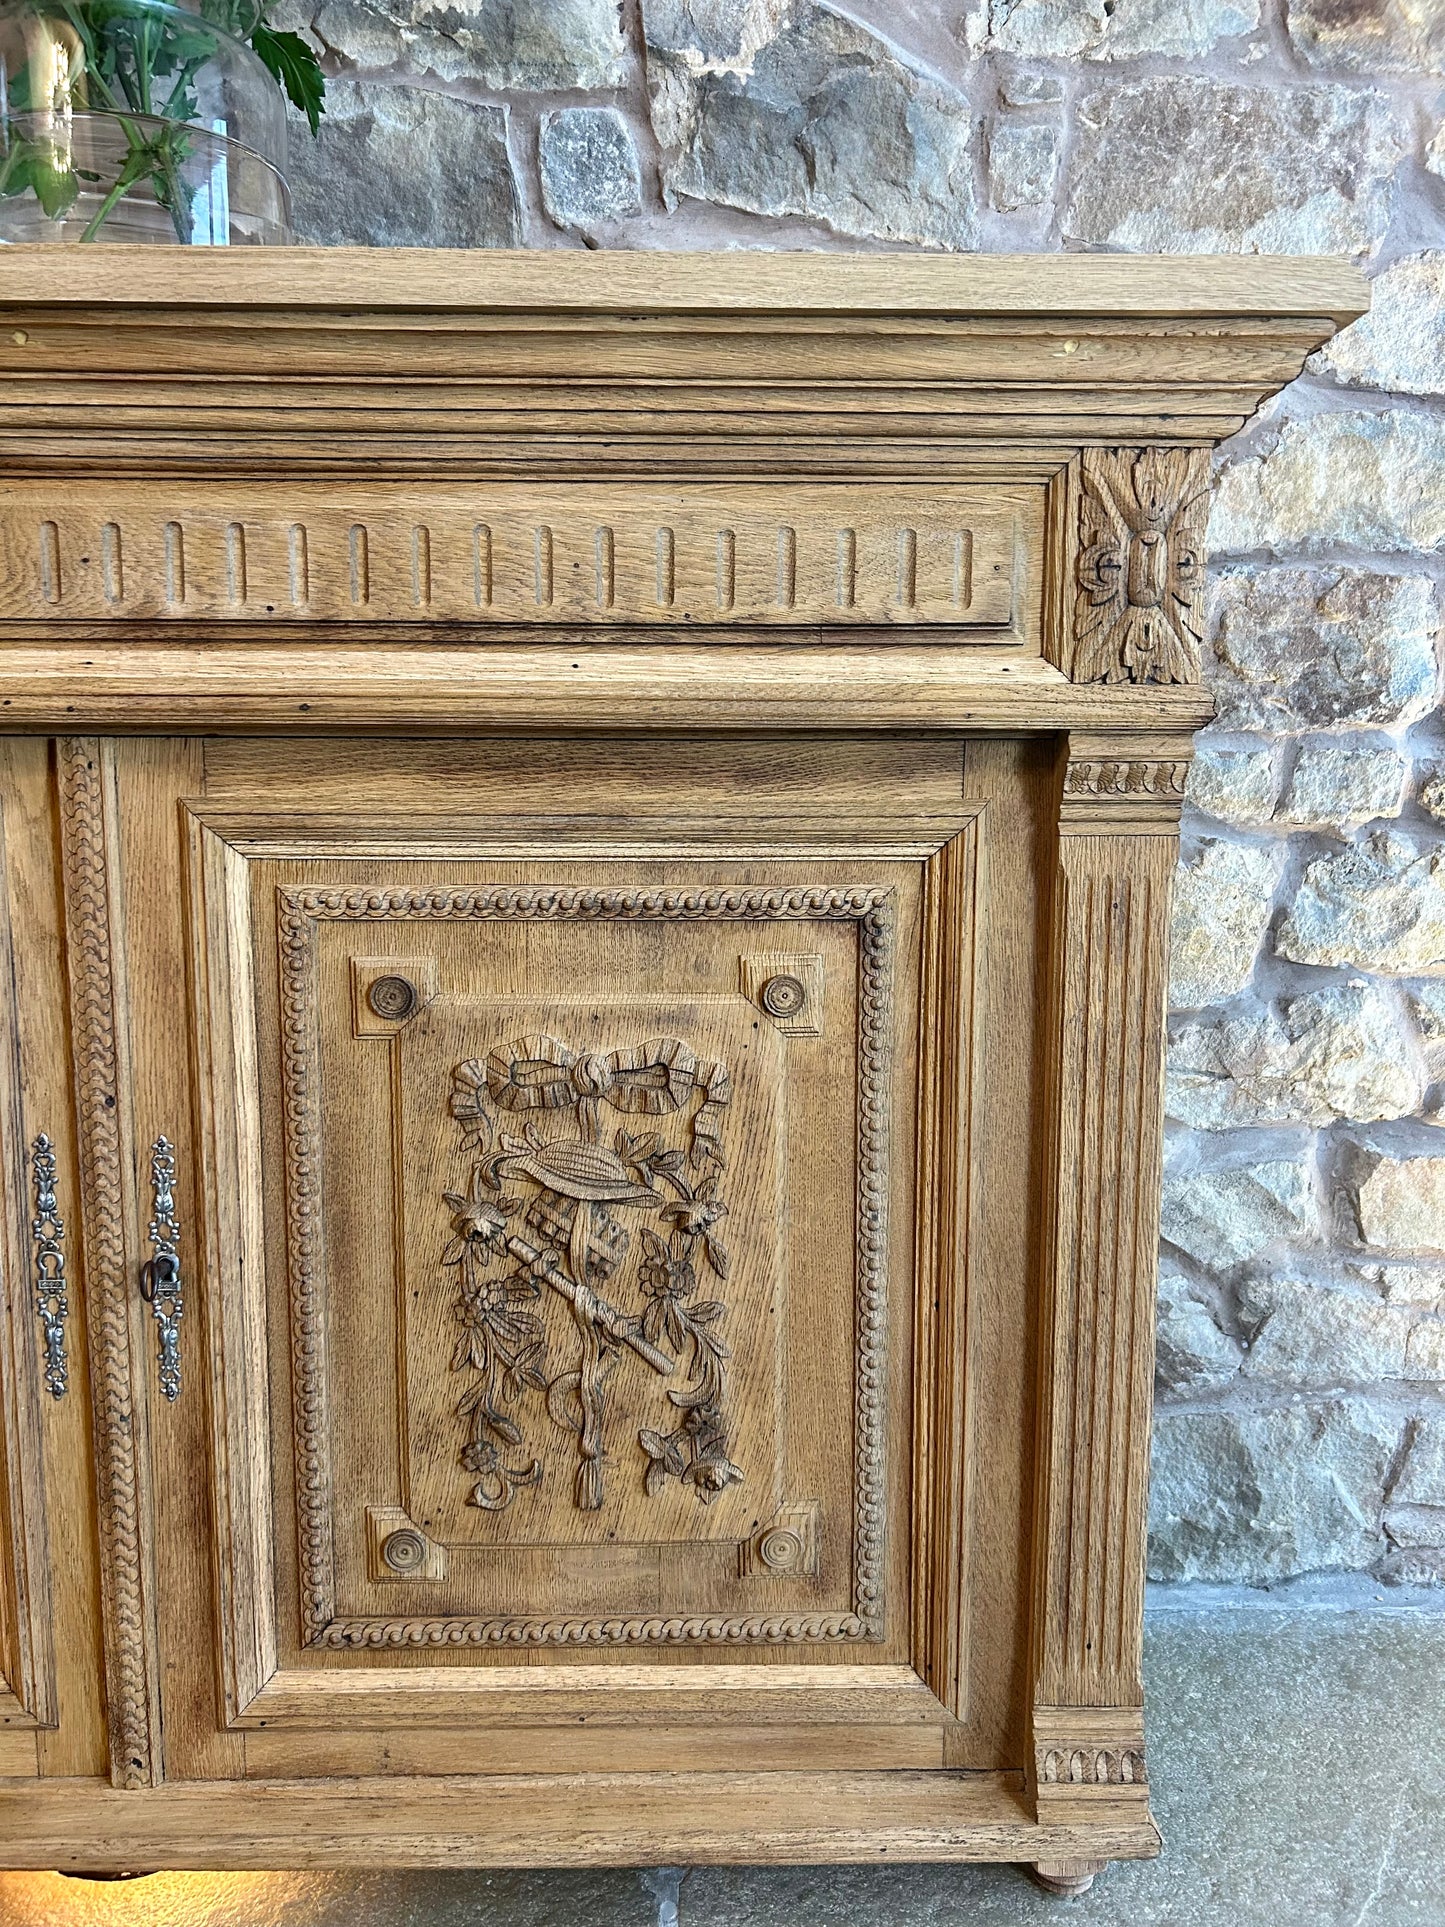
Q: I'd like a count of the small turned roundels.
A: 4